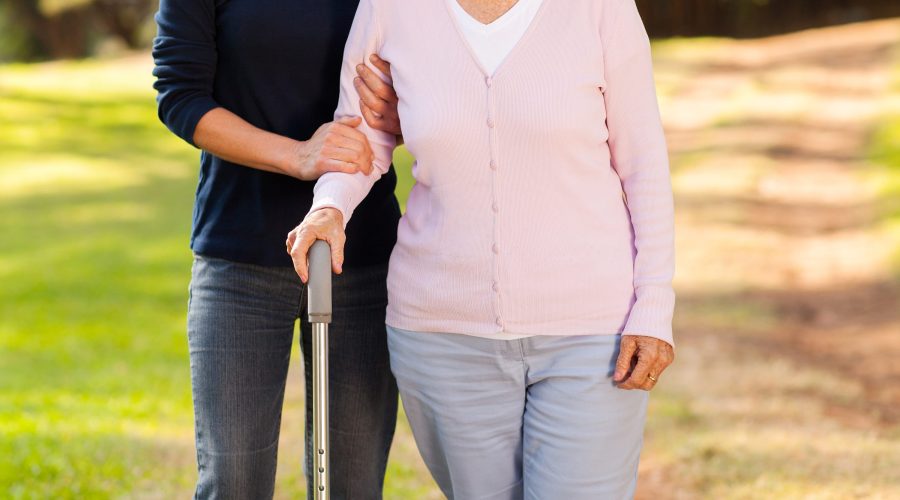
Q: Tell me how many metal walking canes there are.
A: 1